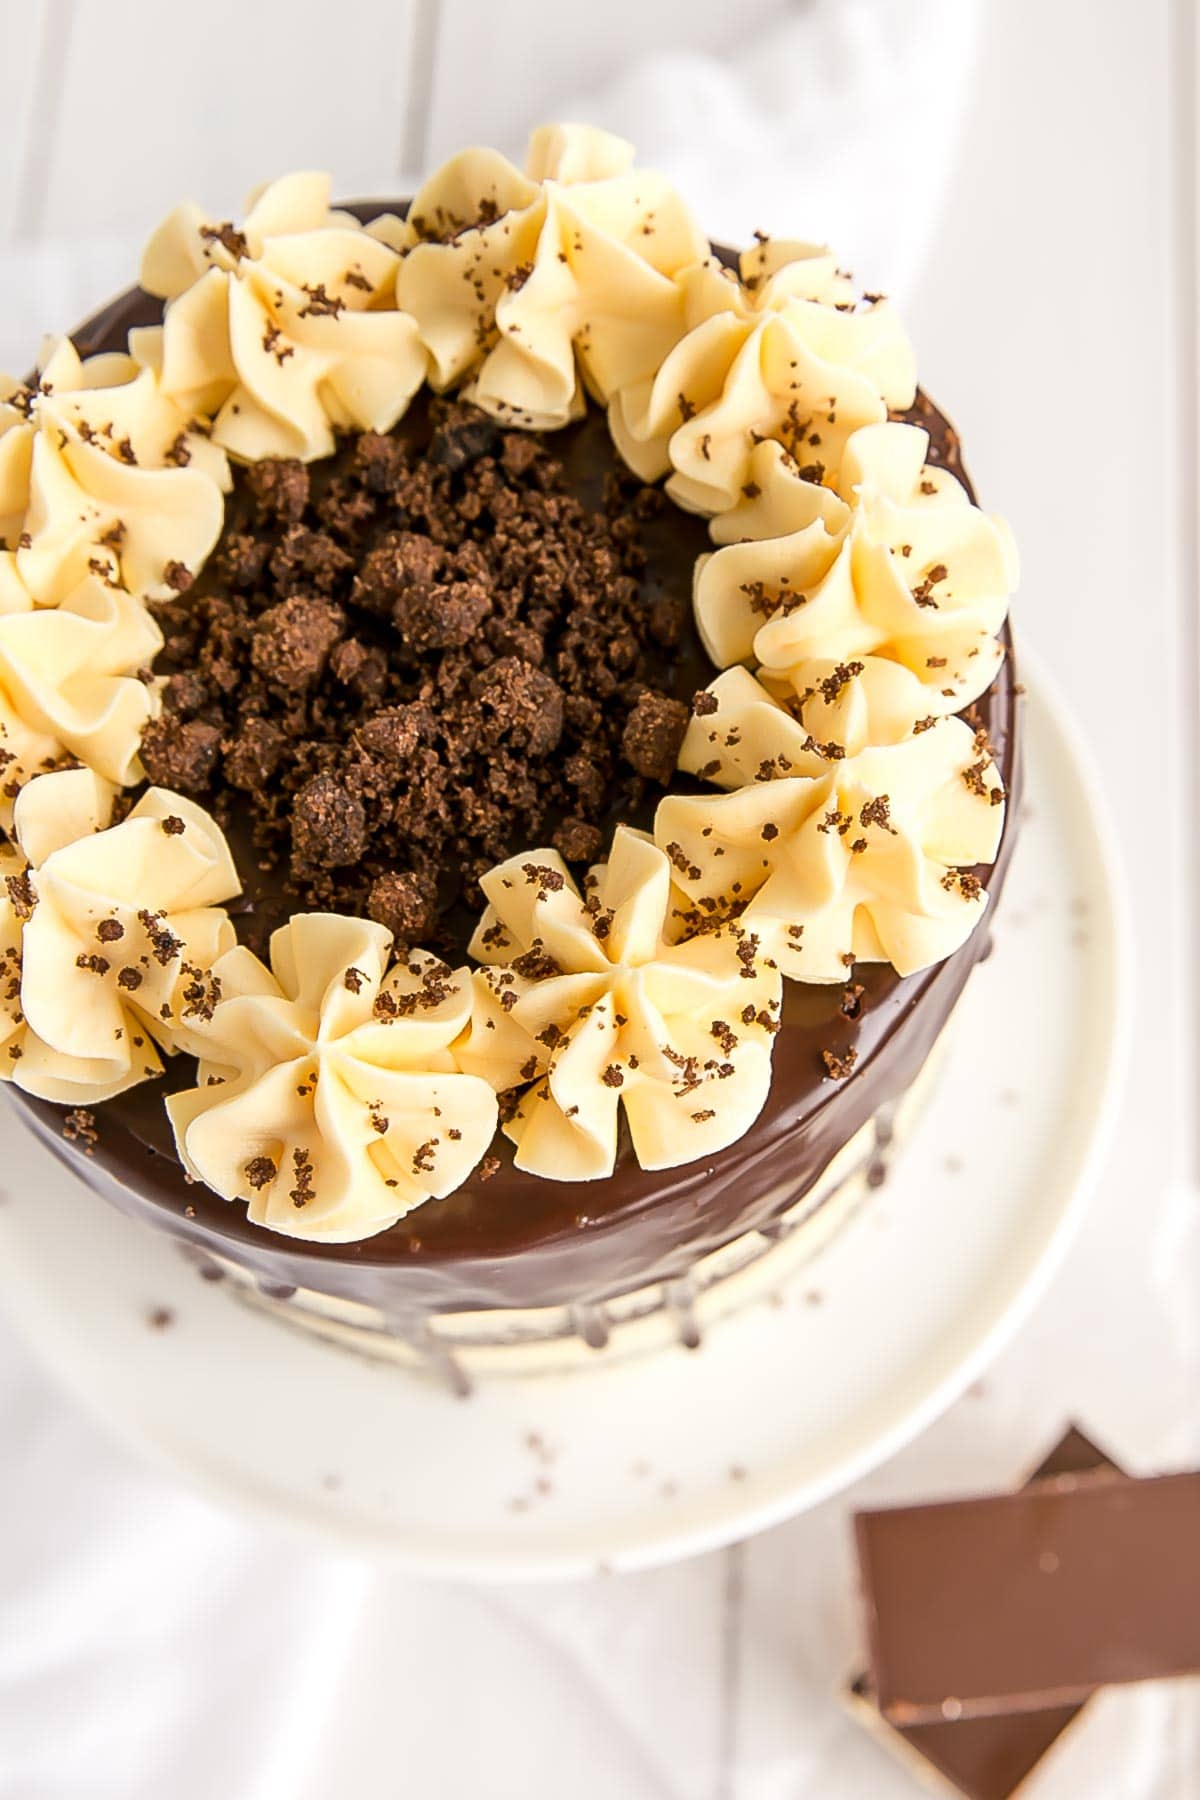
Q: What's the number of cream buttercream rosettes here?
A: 10